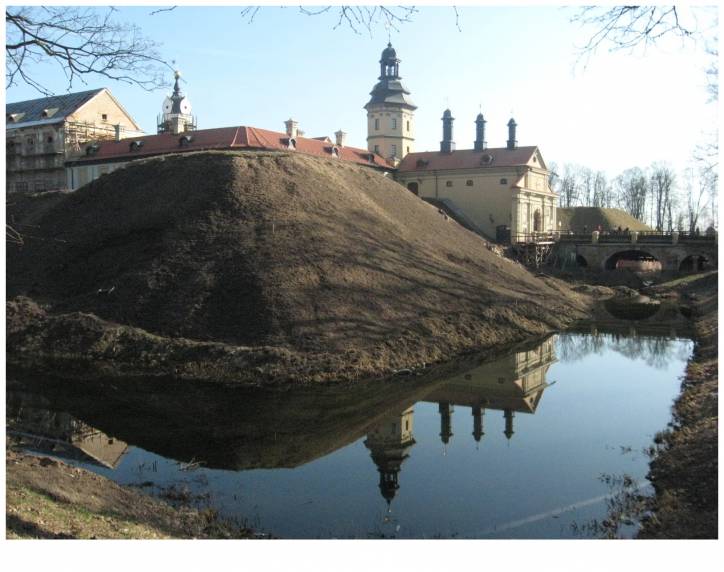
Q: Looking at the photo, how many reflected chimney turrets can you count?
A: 3